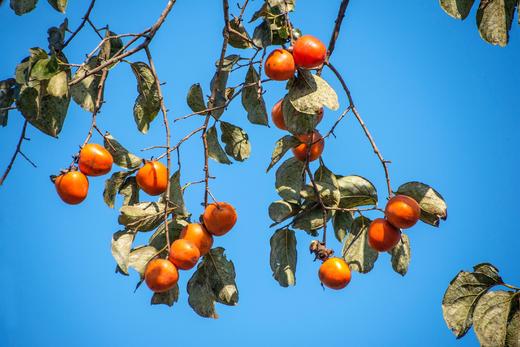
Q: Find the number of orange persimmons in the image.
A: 14